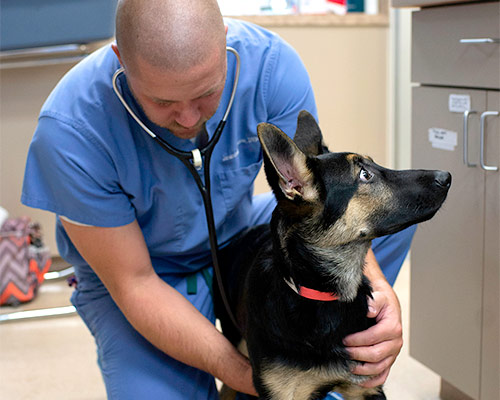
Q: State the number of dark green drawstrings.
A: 2